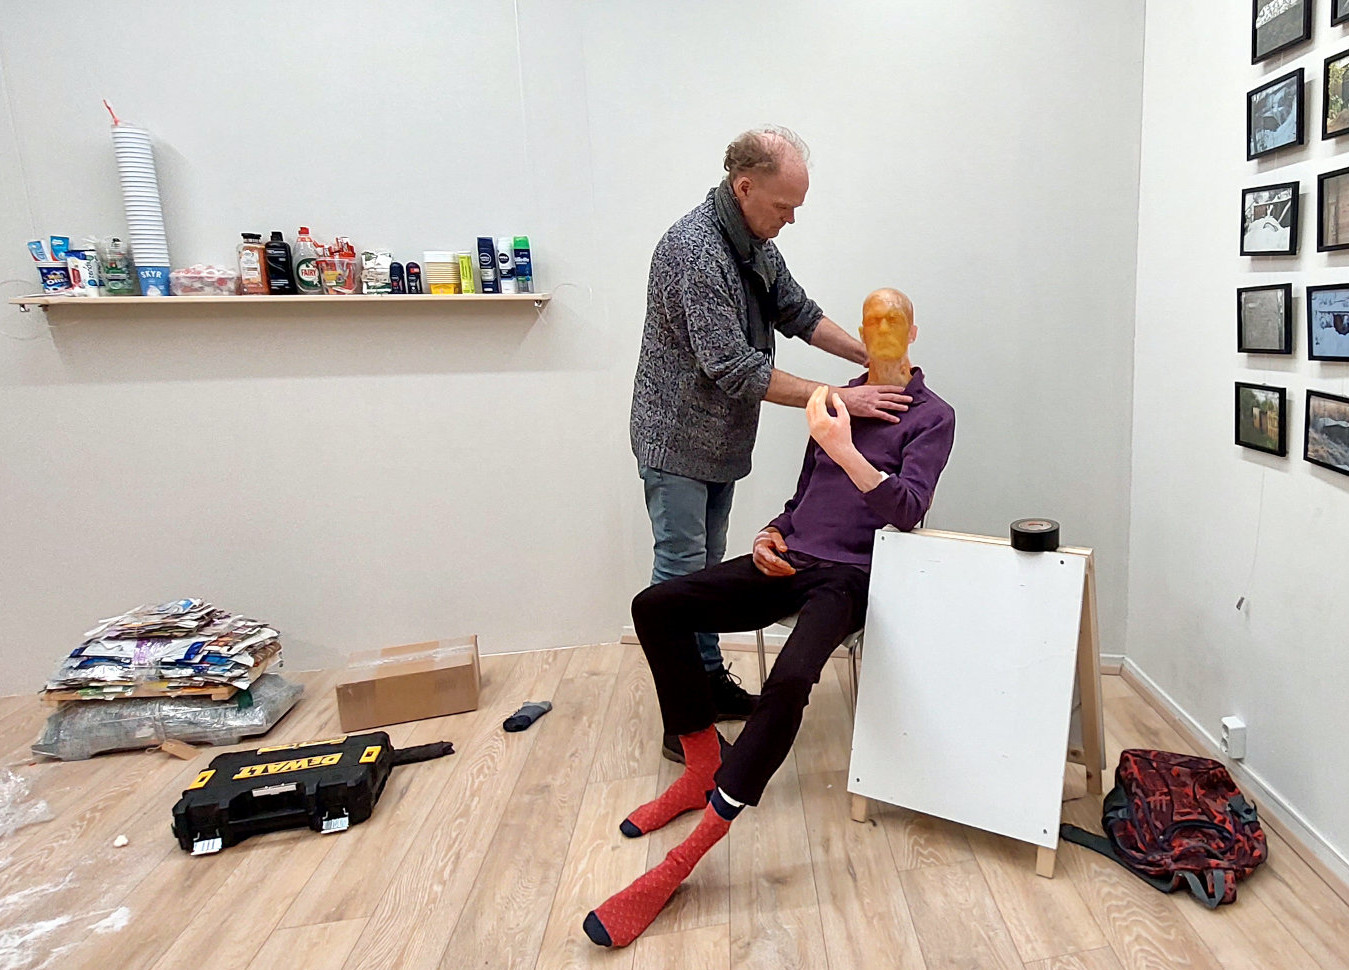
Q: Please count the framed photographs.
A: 10